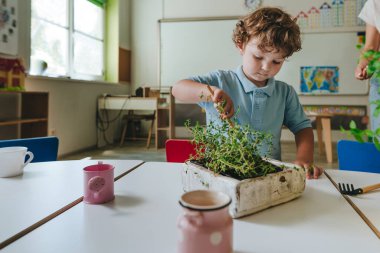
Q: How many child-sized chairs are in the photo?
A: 3